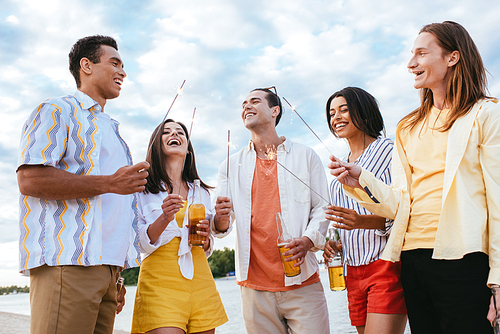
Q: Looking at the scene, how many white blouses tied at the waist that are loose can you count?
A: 1